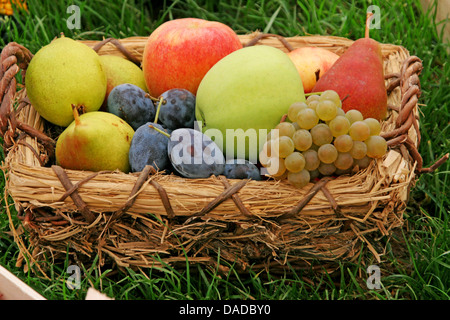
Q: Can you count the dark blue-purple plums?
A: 5